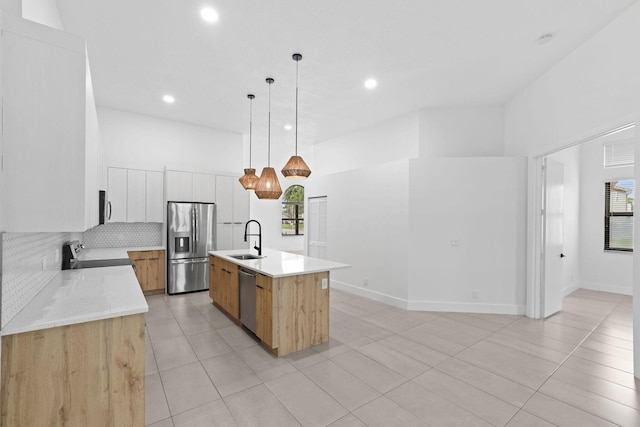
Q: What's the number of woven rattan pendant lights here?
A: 3